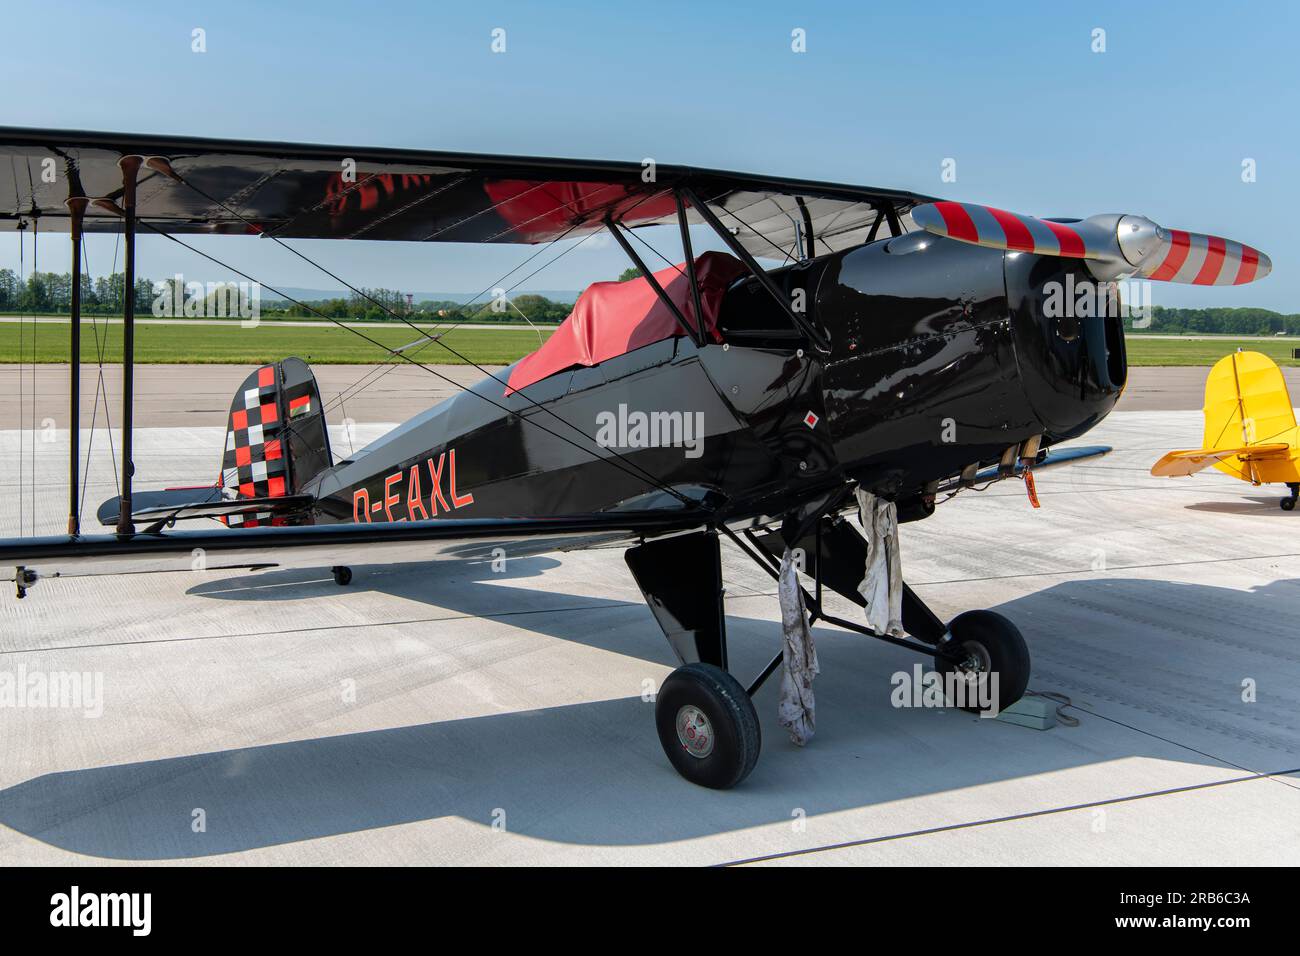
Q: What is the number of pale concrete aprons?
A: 1